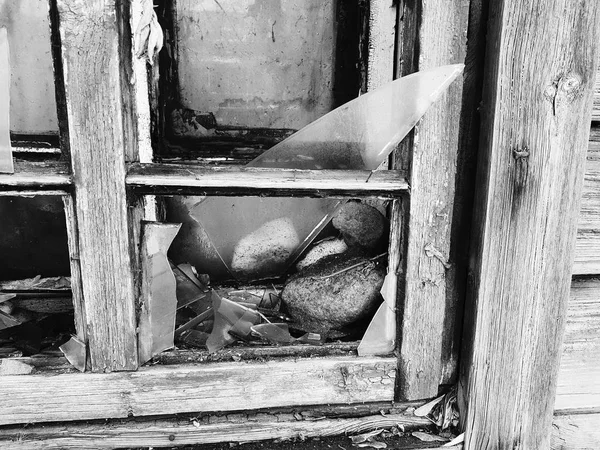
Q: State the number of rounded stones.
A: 4